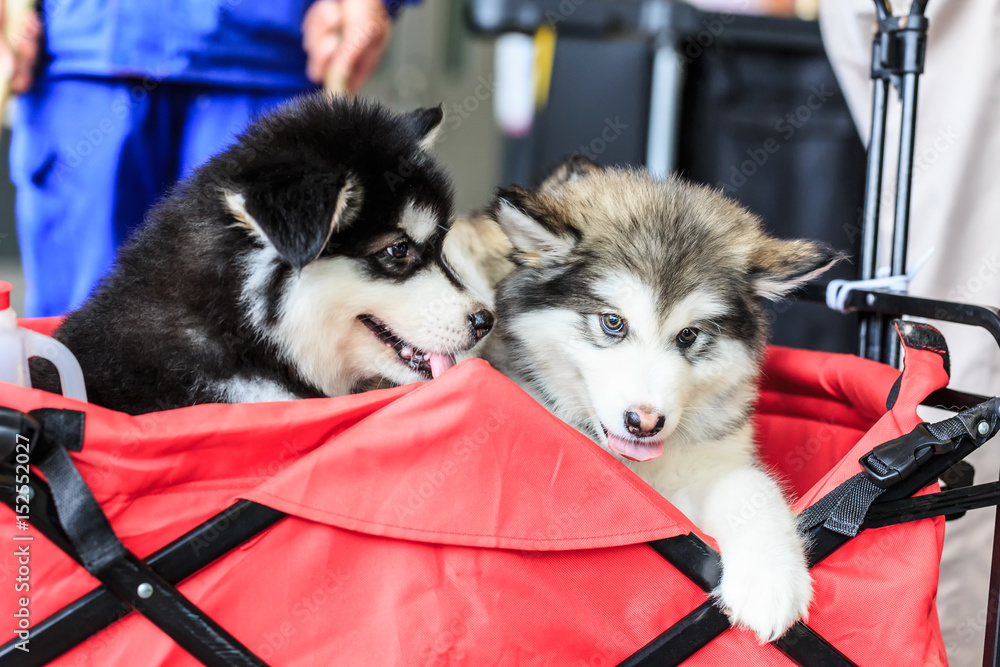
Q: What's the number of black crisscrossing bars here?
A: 4